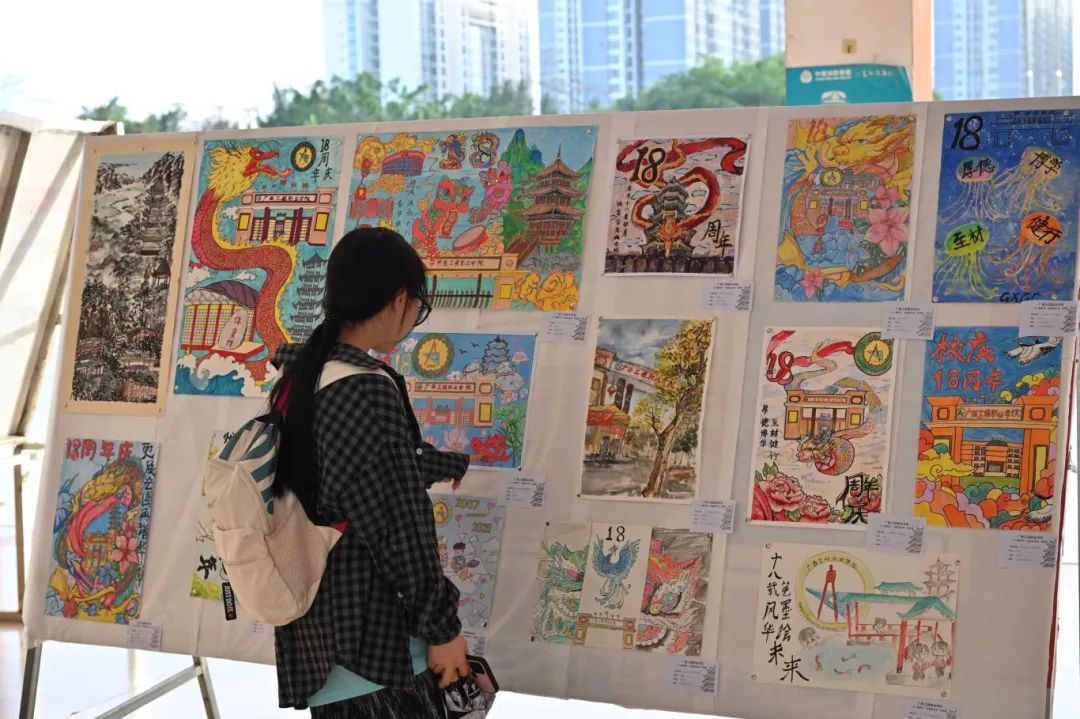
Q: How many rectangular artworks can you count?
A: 15